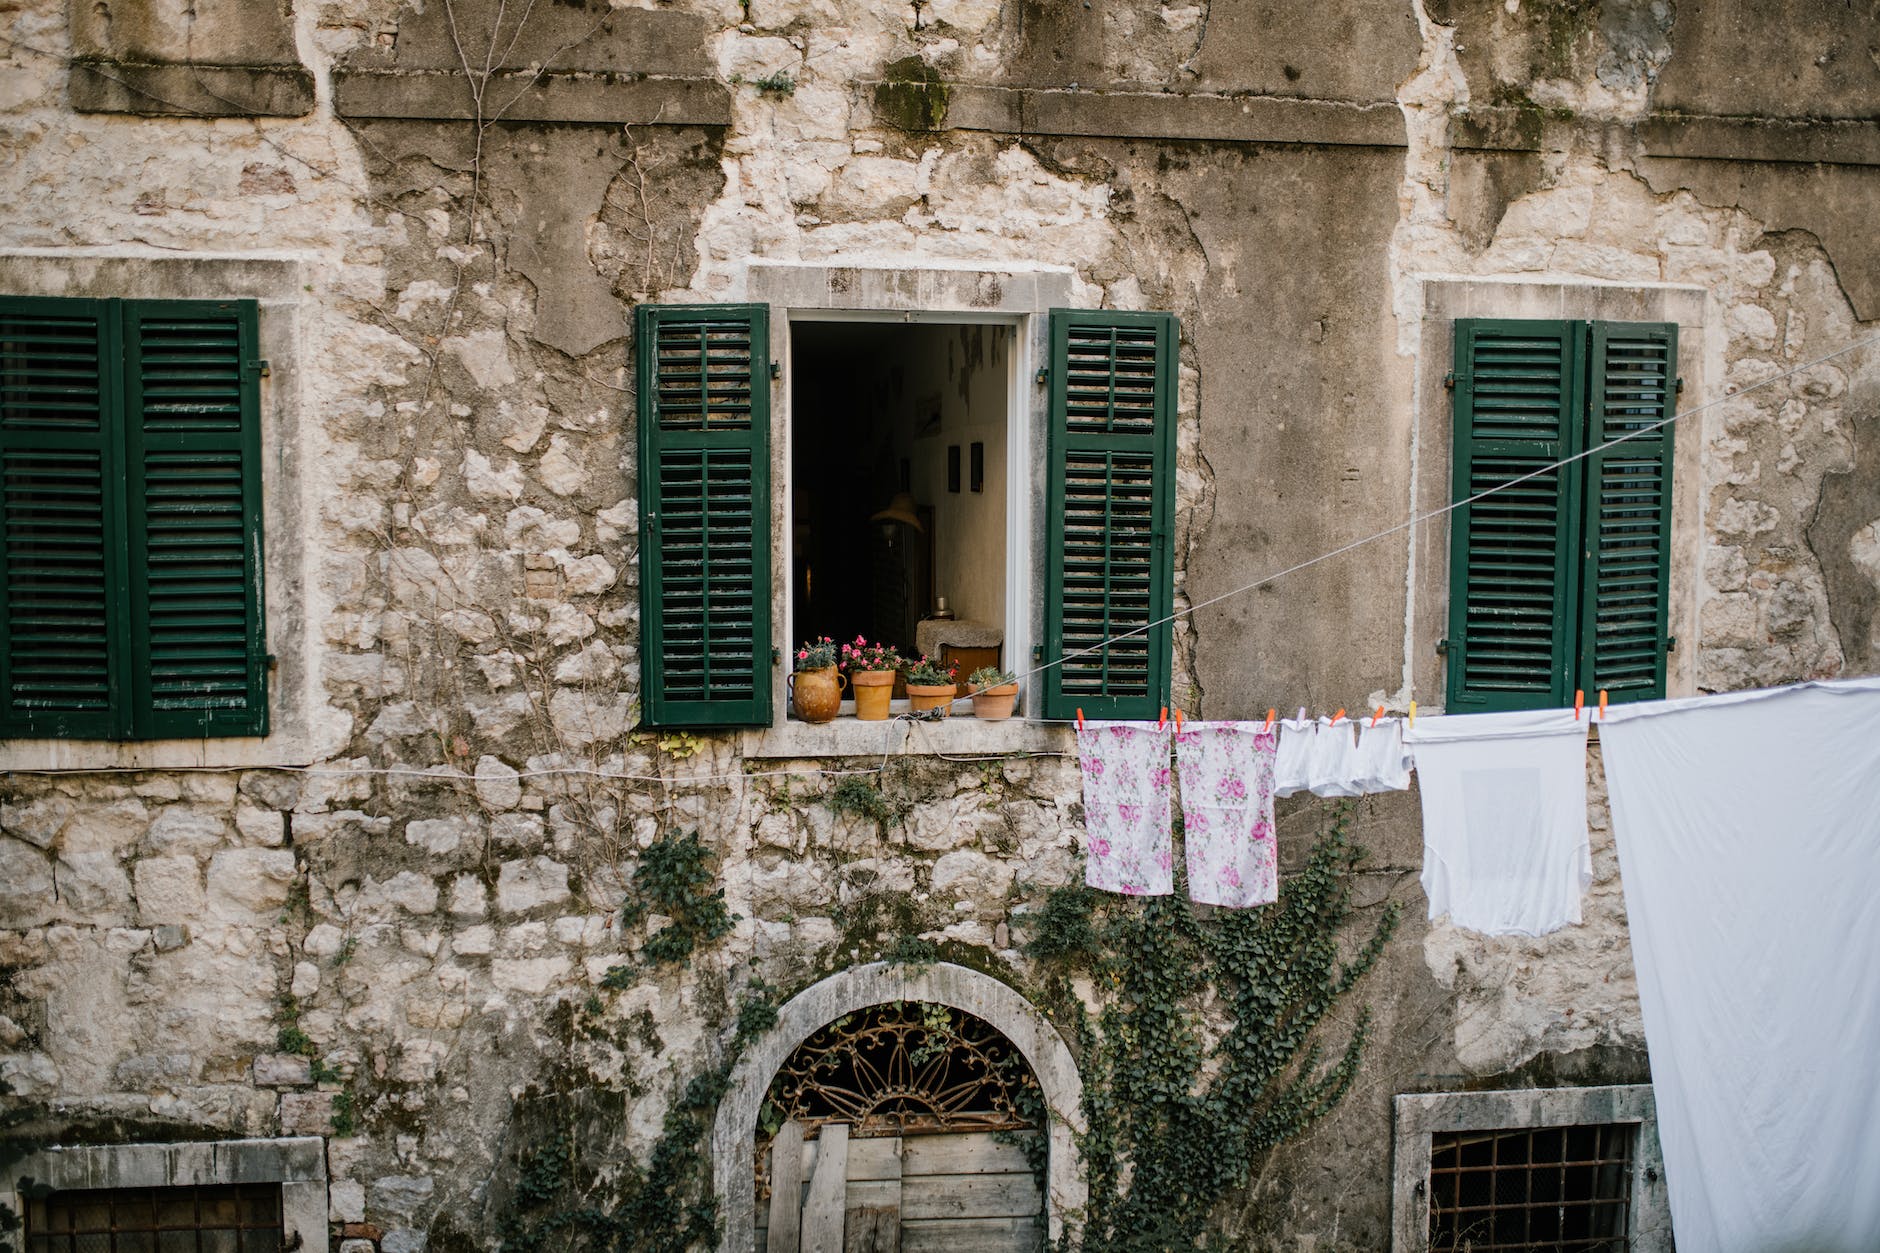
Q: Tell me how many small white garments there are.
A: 3